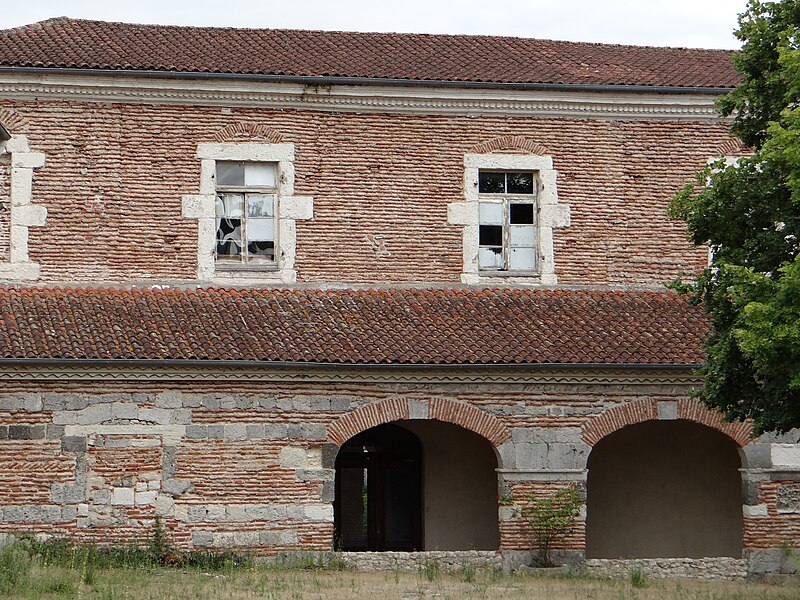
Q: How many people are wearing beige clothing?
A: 0